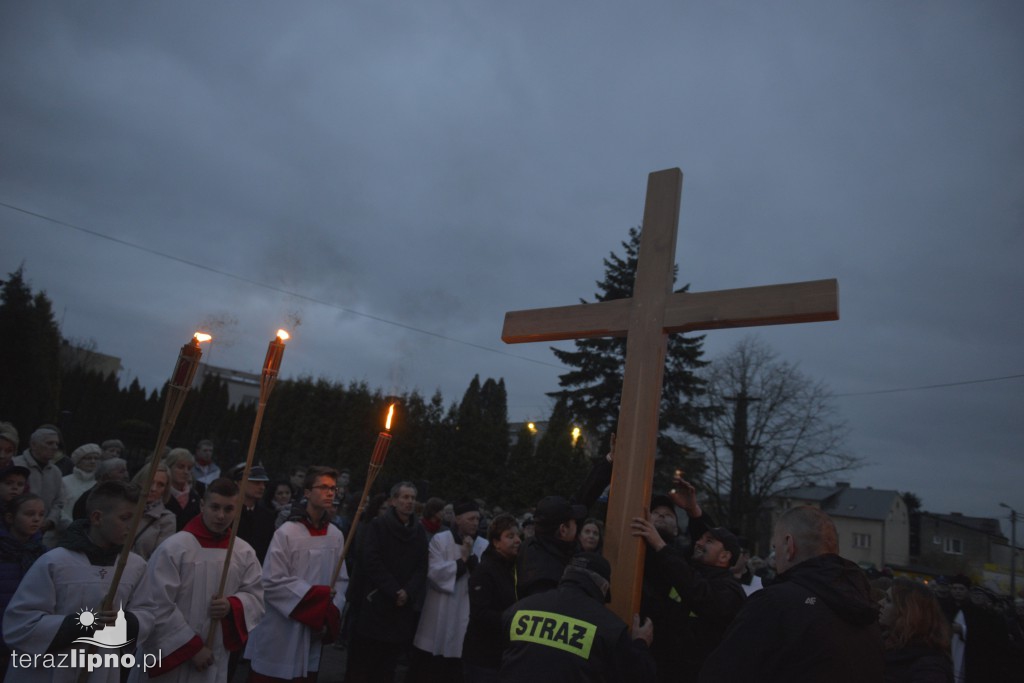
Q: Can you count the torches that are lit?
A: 3